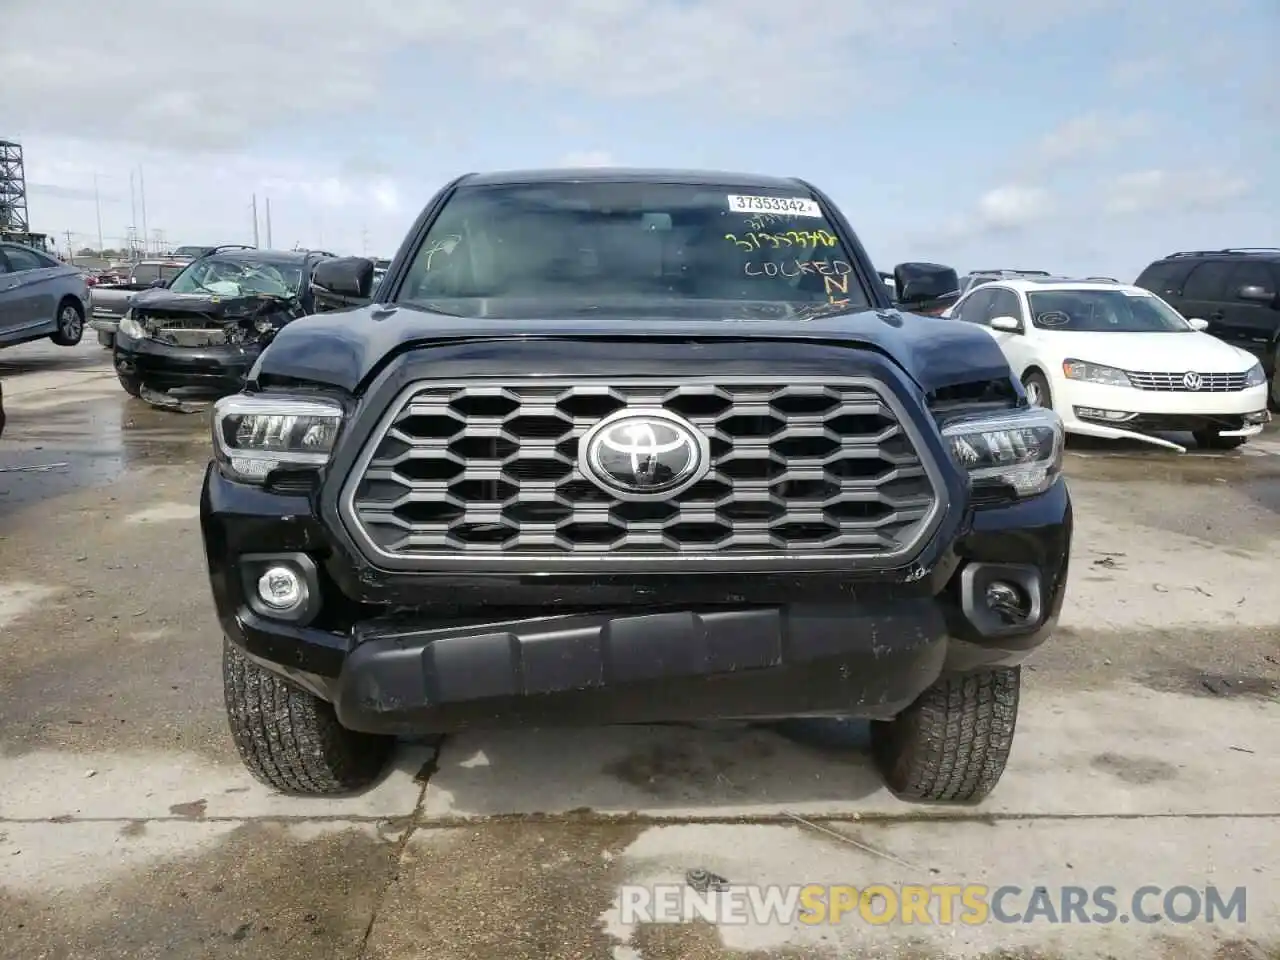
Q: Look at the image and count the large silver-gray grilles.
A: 1